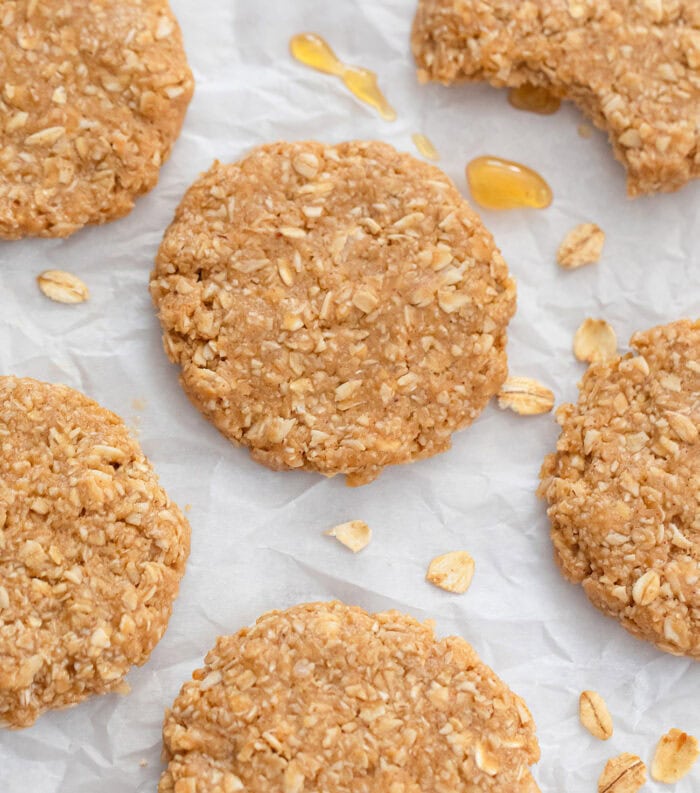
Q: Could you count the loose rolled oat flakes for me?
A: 9